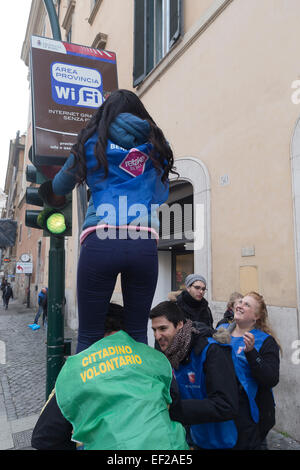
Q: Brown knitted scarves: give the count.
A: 1